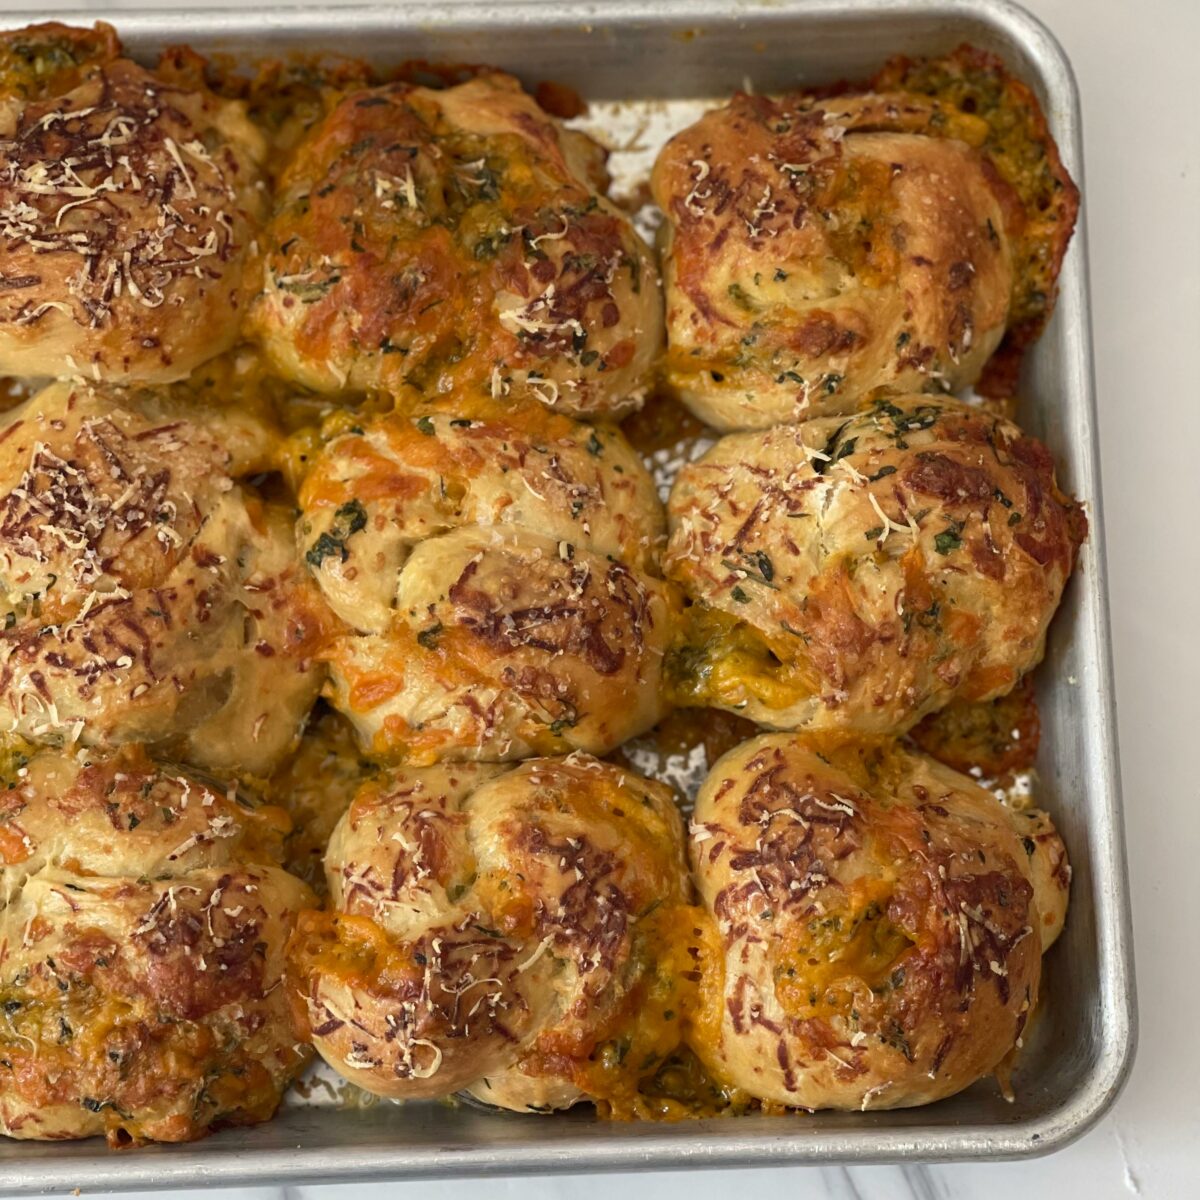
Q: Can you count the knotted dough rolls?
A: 9